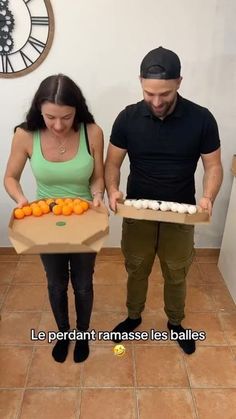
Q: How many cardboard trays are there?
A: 2